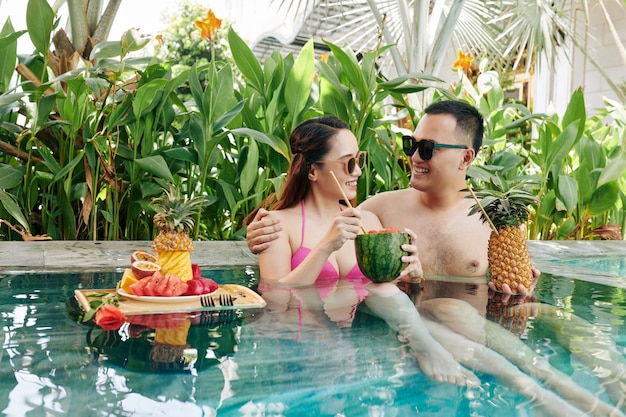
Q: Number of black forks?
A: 2